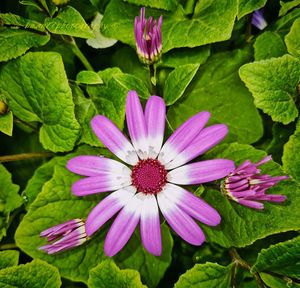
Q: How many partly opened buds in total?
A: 3